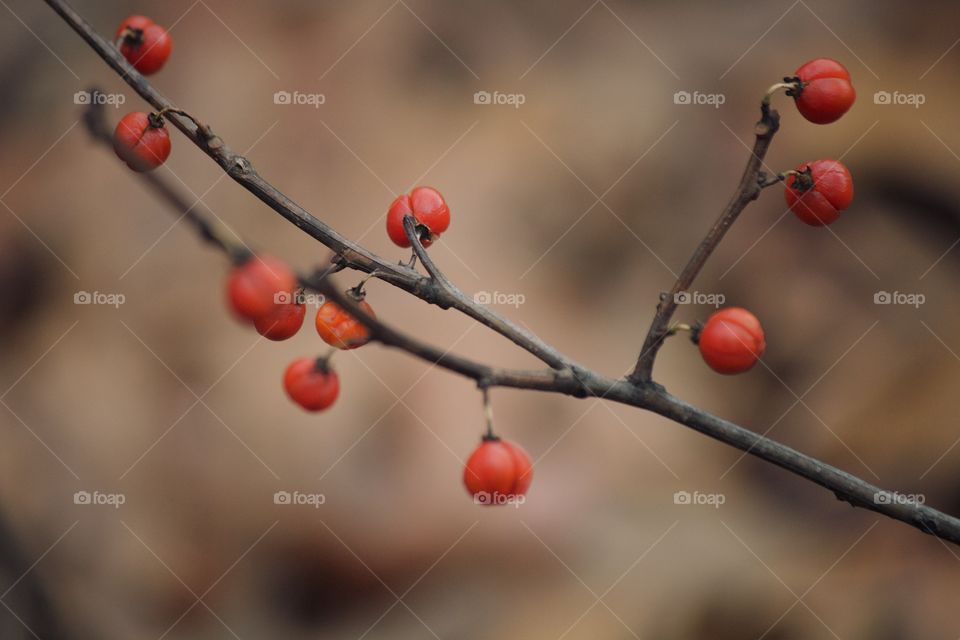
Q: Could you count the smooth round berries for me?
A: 11